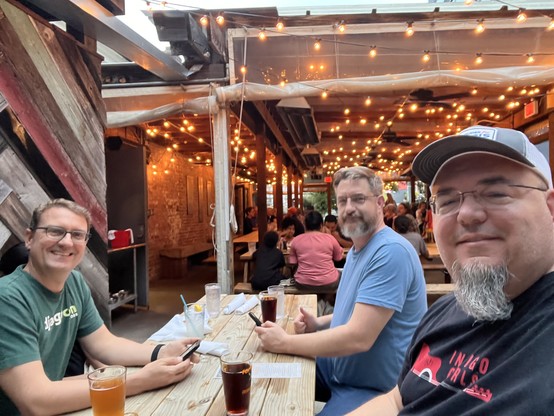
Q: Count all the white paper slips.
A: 1